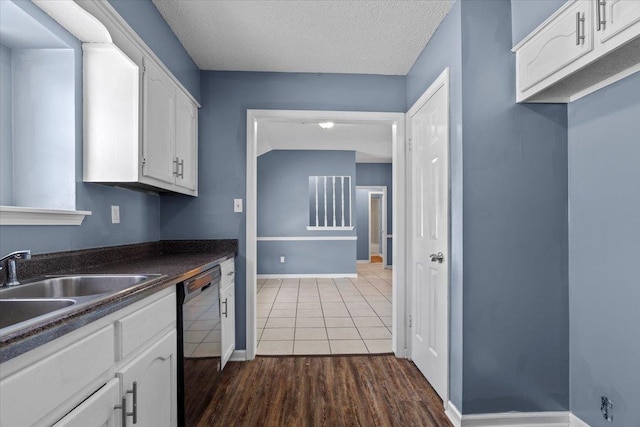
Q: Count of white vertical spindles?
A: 4